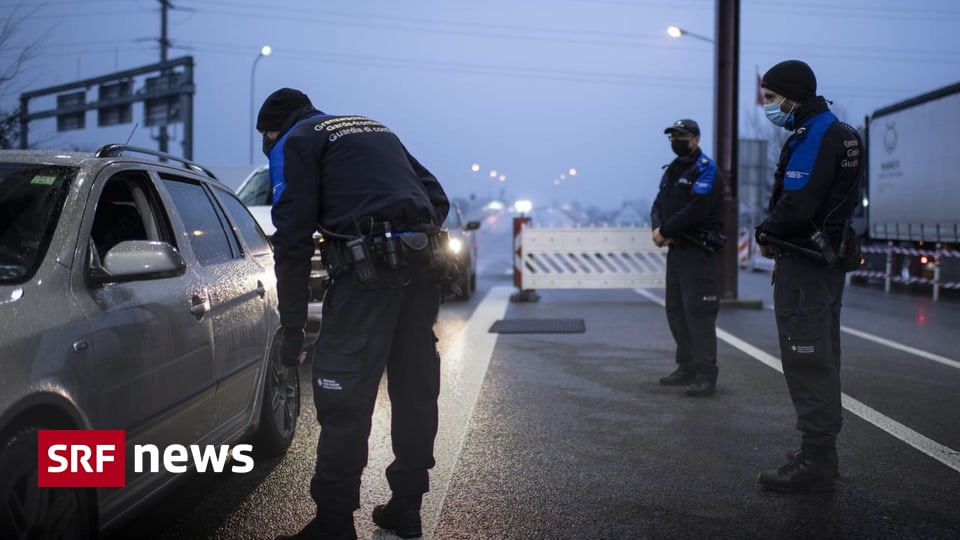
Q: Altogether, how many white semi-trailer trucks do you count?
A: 1